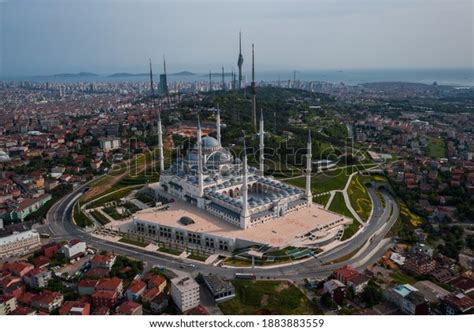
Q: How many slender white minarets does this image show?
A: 6